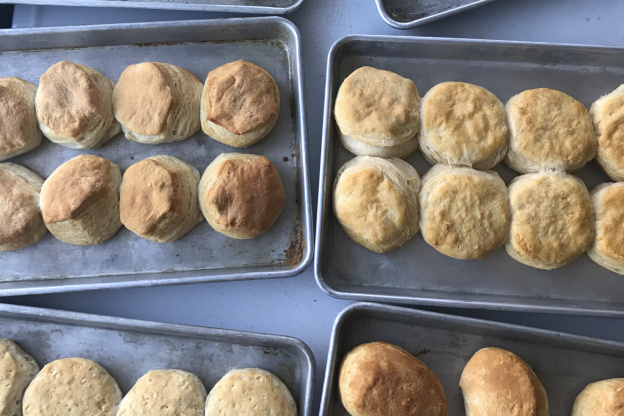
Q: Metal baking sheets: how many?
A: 6